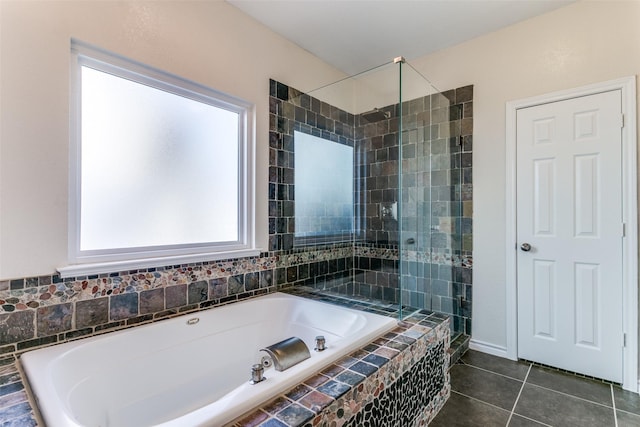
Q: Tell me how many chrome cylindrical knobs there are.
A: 2